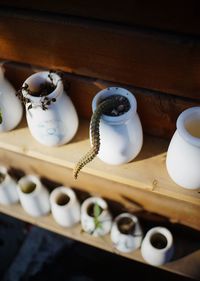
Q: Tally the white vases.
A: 10